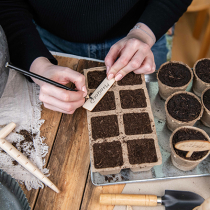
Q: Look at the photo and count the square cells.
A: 8